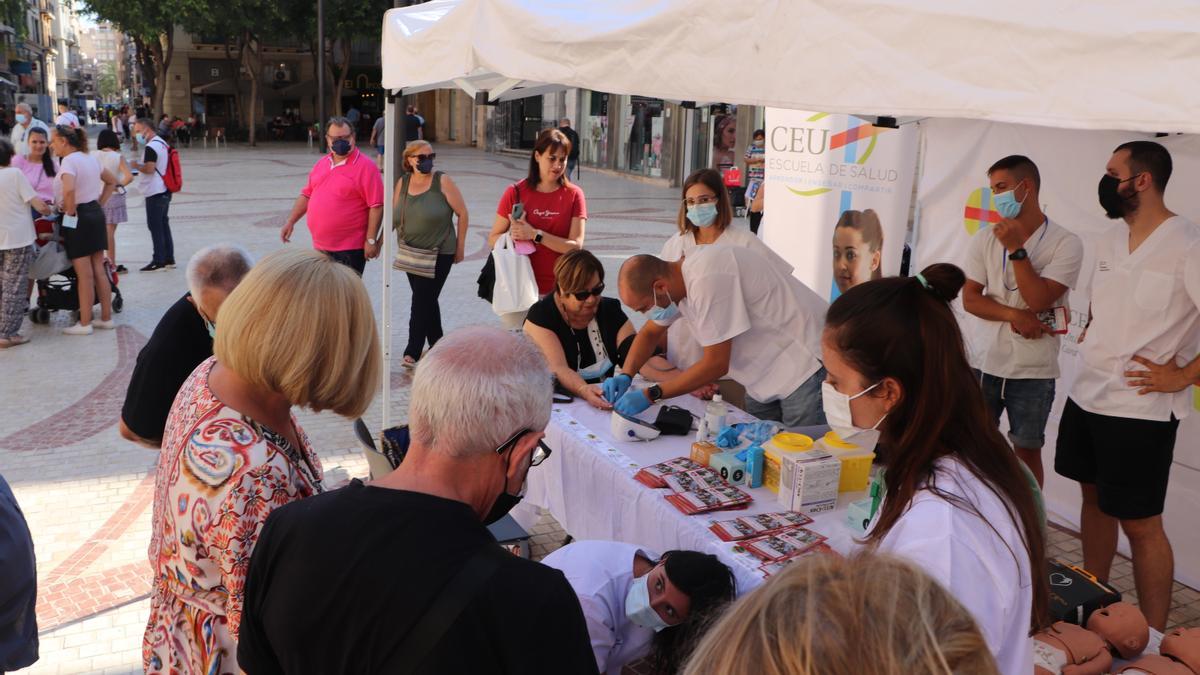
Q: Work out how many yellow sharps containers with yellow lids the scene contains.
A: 2